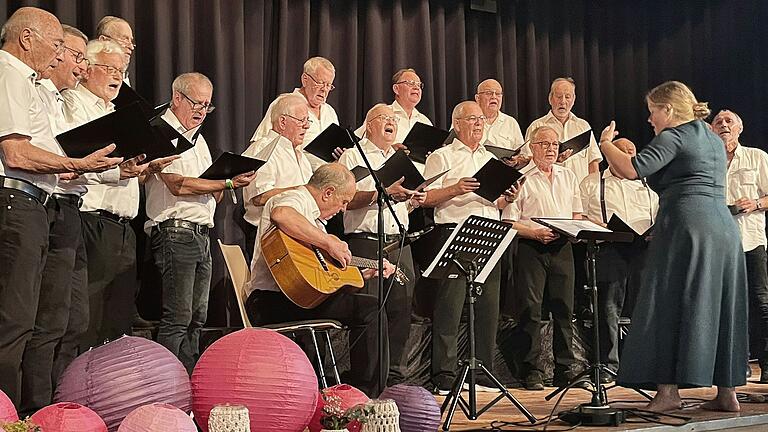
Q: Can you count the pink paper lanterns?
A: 5